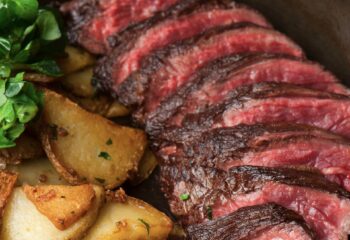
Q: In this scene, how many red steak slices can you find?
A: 8